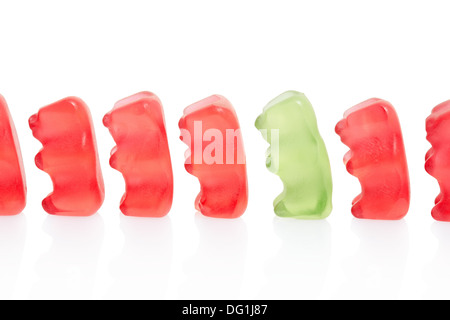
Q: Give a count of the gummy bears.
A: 7